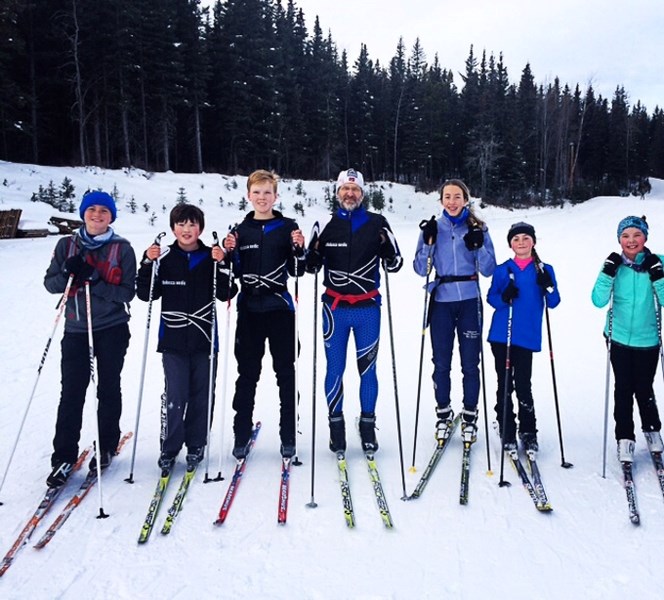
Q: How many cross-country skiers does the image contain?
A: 7